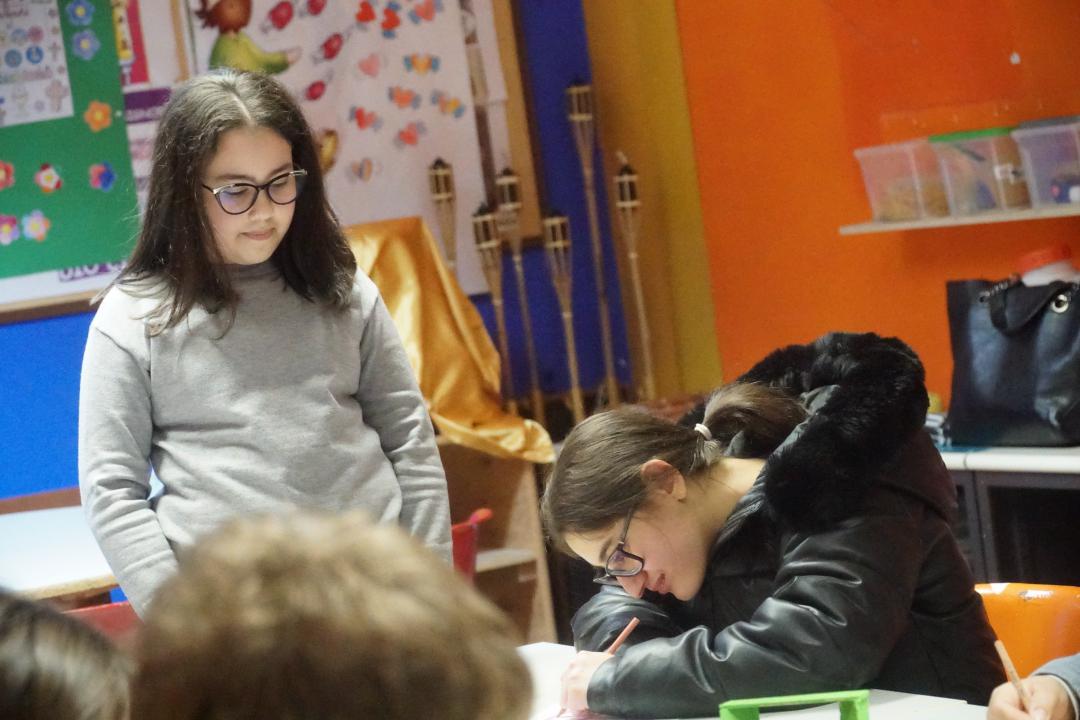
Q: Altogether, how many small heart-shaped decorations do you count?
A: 10